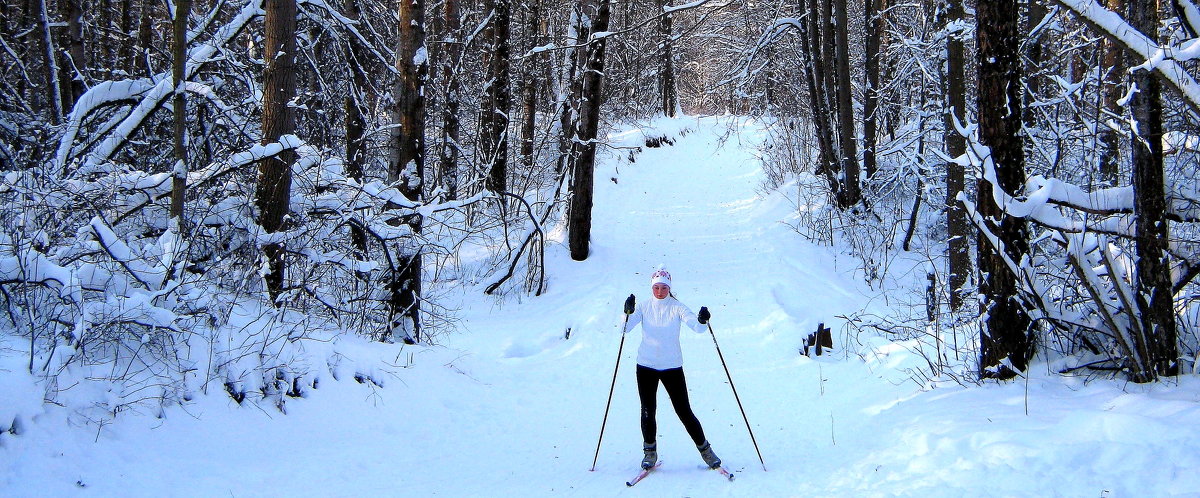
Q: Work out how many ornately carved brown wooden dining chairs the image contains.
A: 0